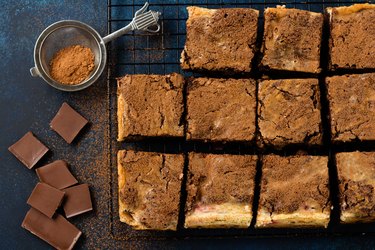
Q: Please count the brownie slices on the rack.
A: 11